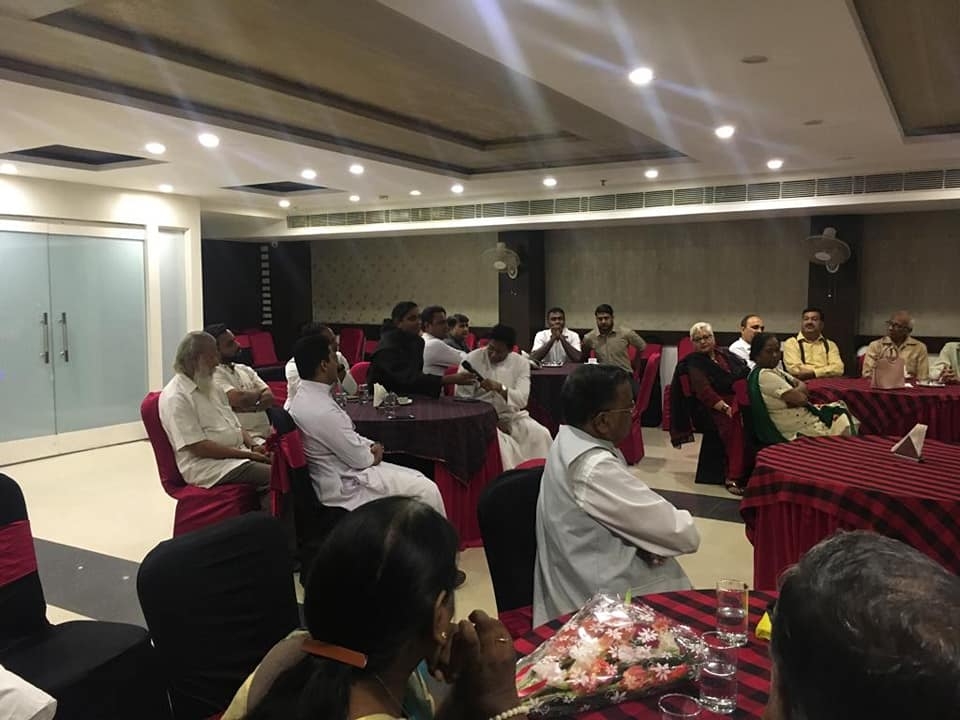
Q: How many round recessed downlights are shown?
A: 15